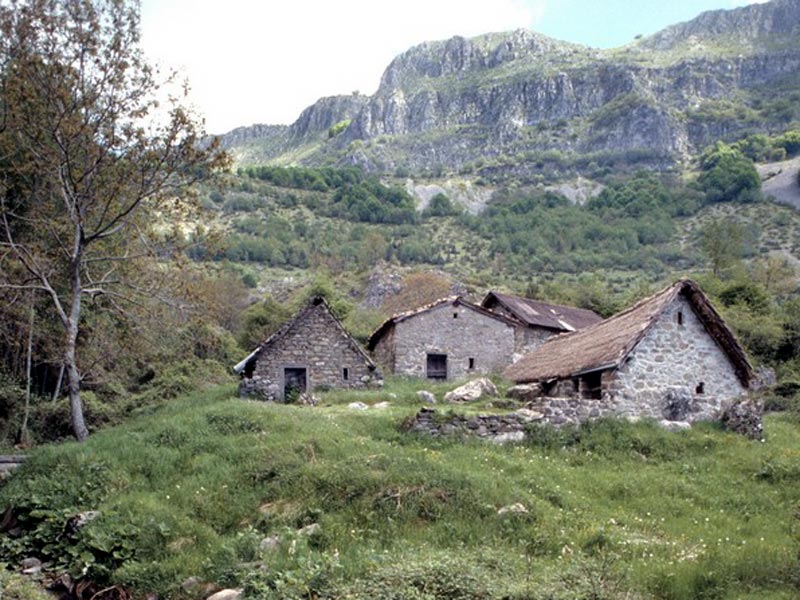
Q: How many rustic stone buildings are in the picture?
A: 4